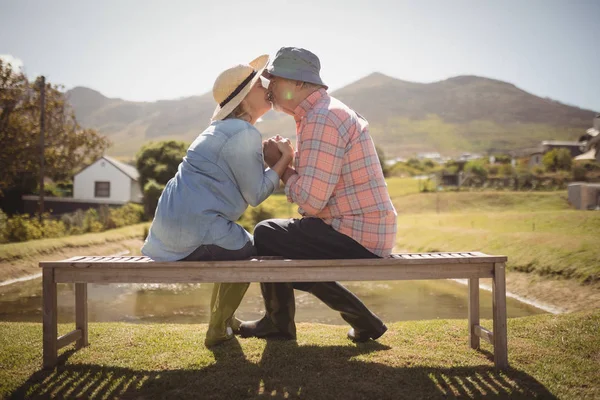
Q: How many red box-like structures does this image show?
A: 0